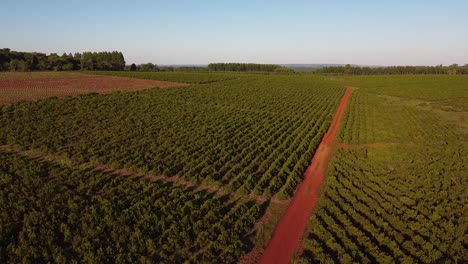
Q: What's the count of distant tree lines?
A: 3